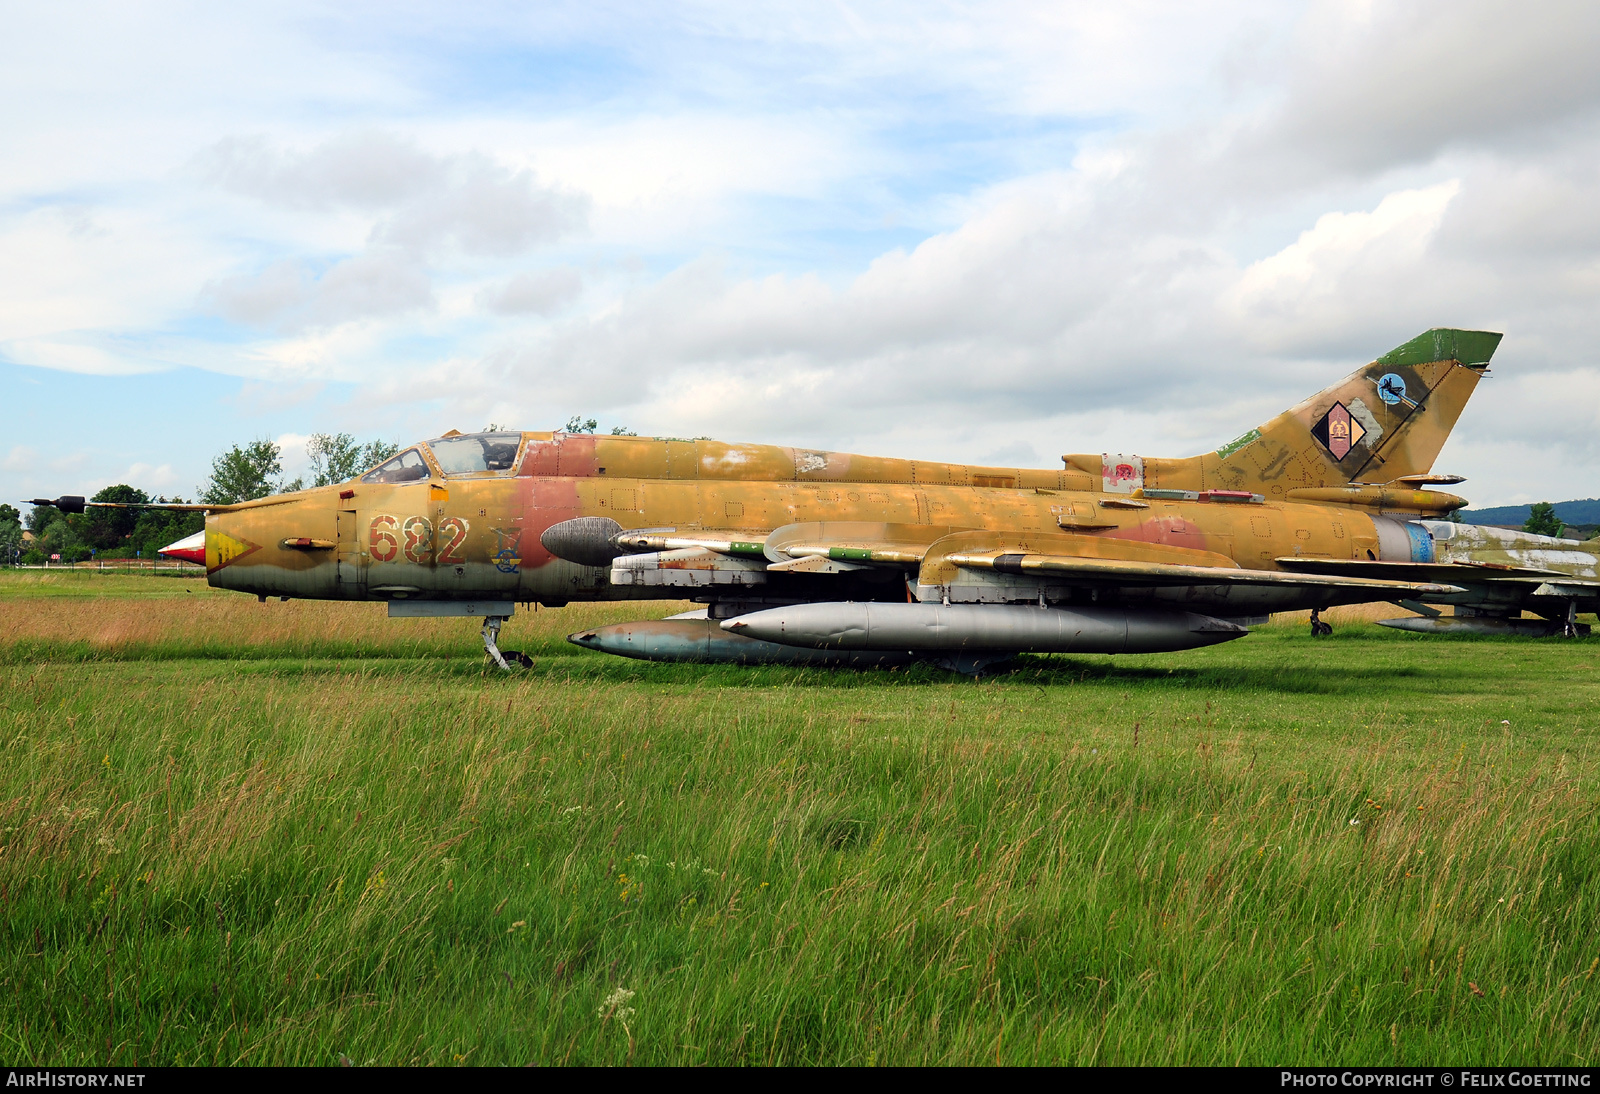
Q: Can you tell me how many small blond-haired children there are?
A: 0